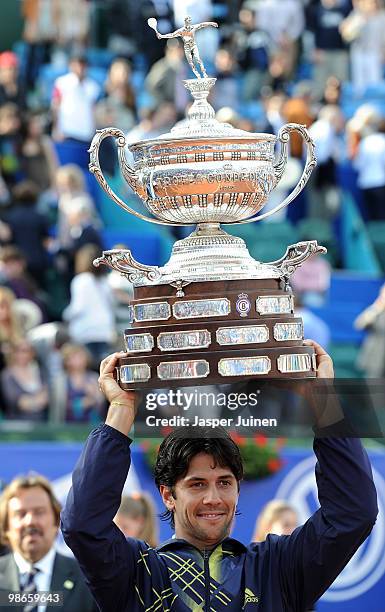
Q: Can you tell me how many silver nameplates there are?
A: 11